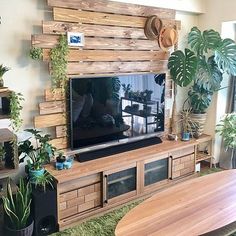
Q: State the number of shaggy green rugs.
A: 1